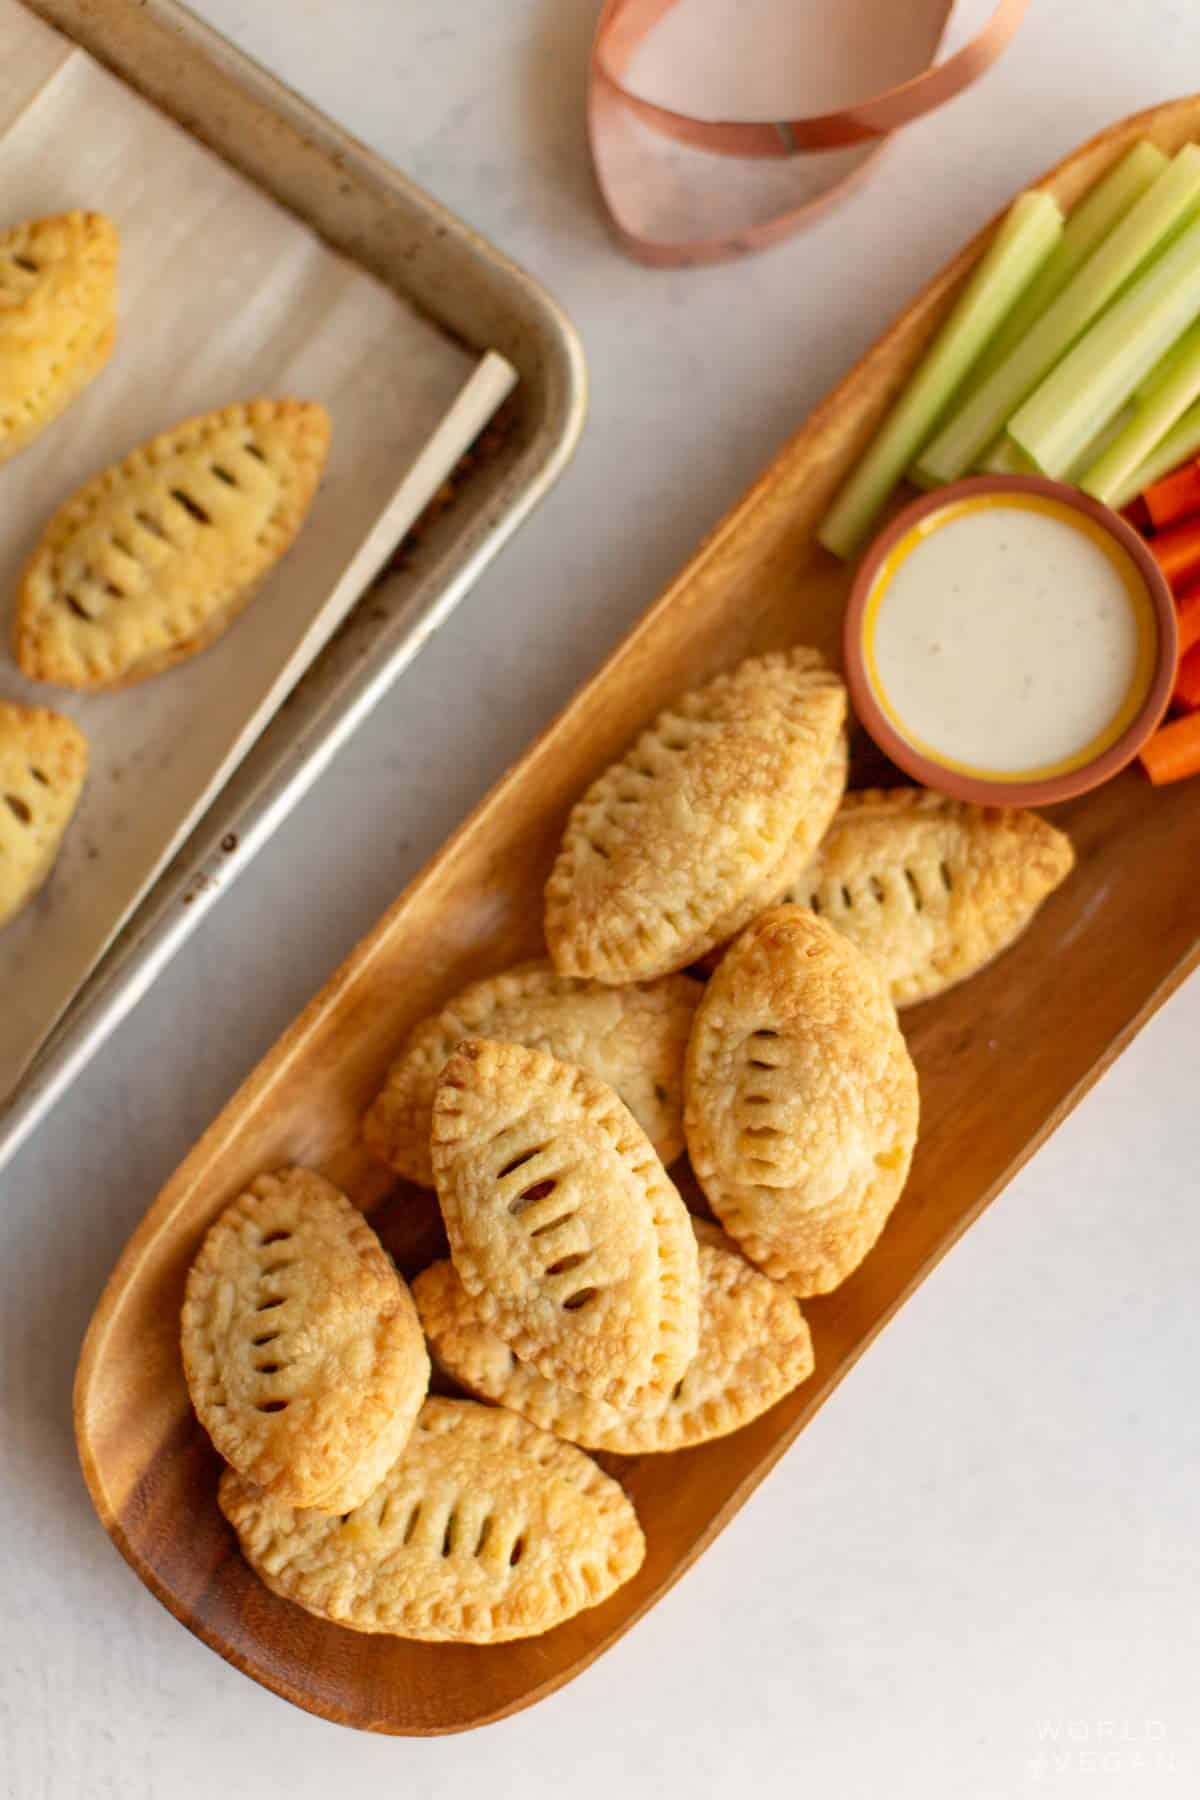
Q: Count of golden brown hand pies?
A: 11